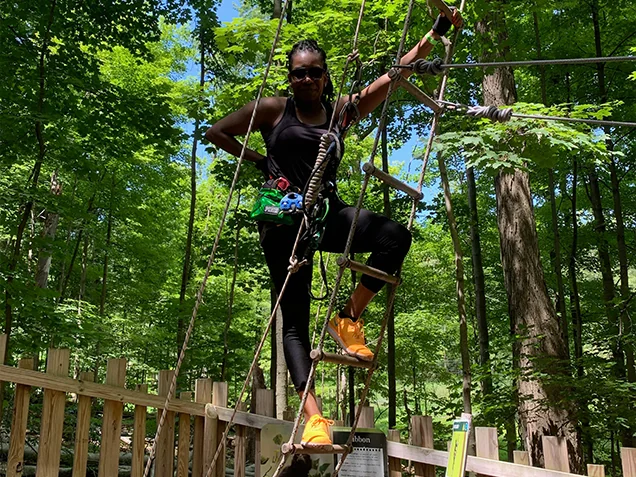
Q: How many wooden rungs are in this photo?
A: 6